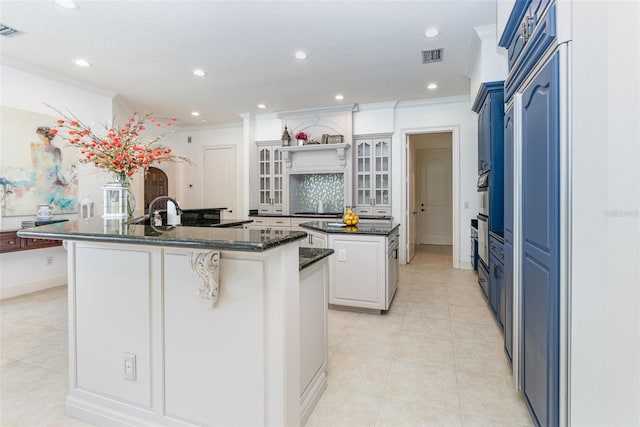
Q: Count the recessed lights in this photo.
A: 9